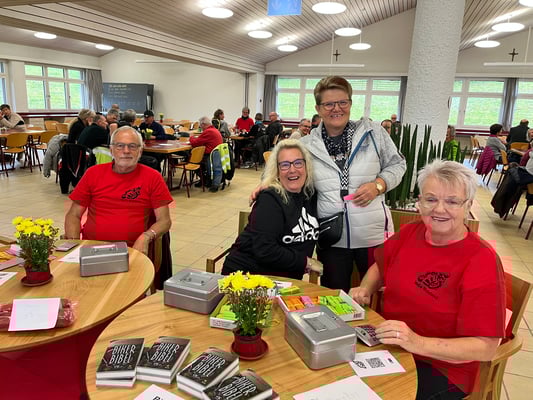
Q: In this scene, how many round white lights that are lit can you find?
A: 11